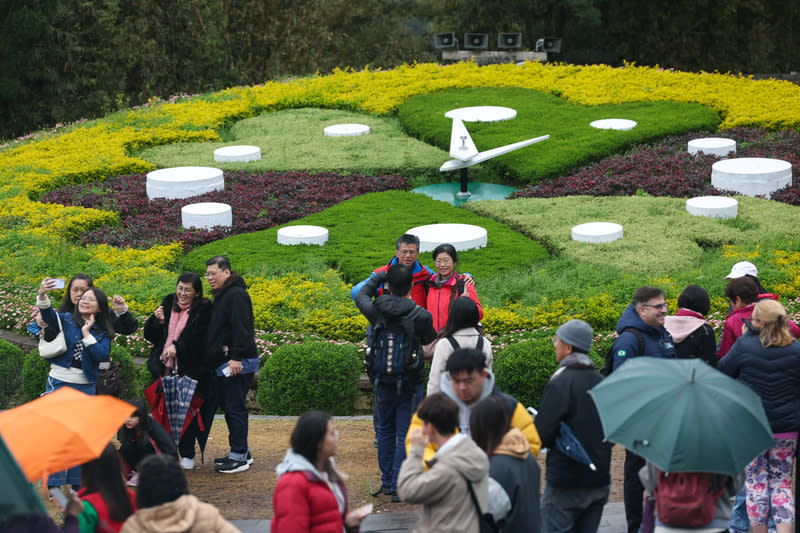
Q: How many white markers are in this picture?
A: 12